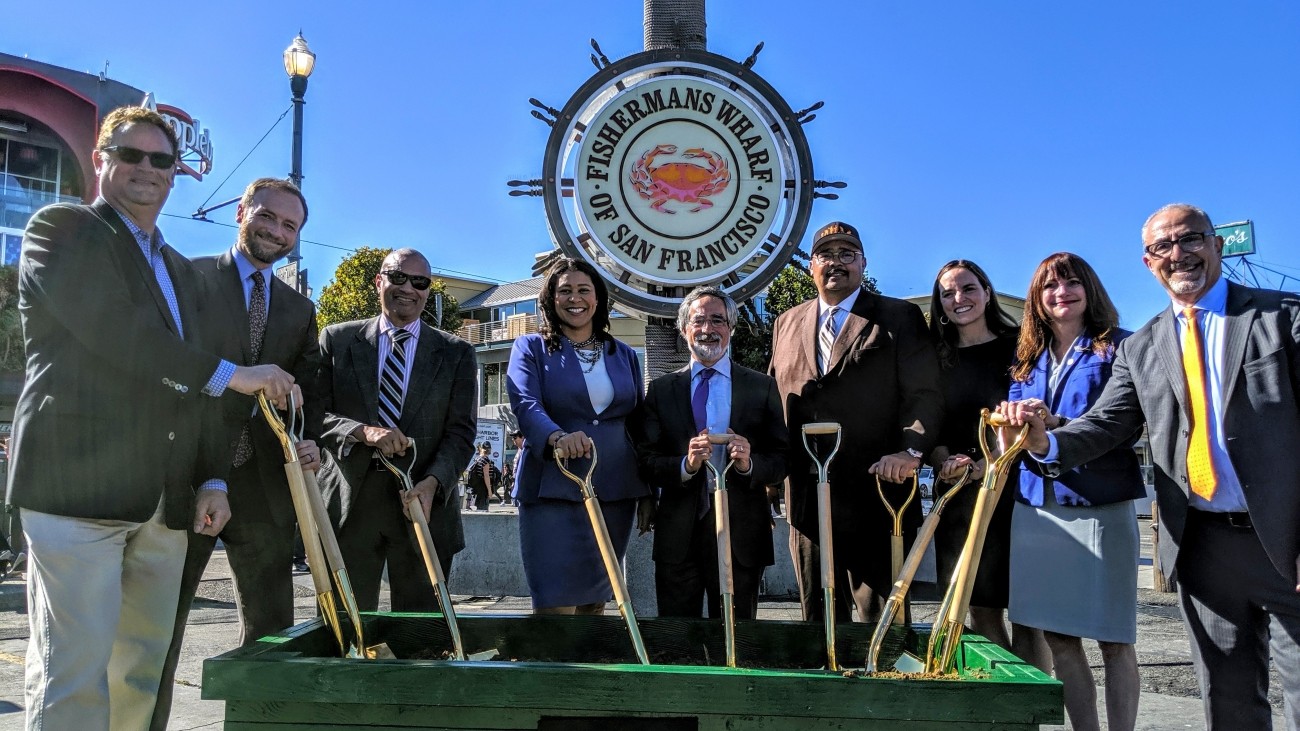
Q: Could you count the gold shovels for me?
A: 10